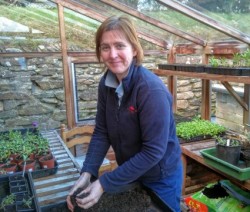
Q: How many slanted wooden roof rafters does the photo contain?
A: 3